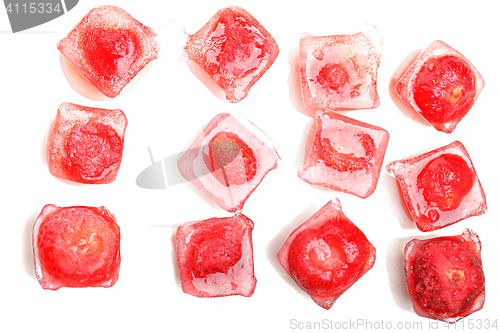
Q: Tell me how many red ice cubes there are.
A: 12